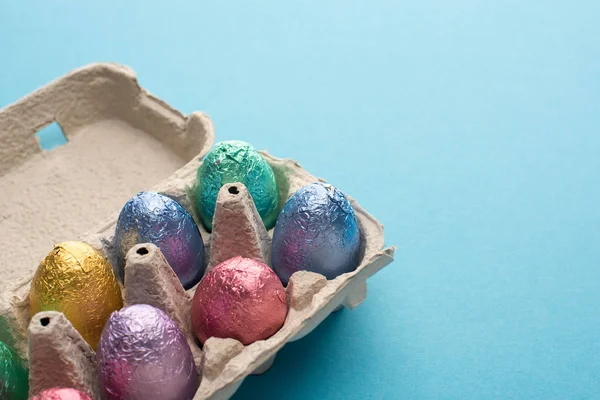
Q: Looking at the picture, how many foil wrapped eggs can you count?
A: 8